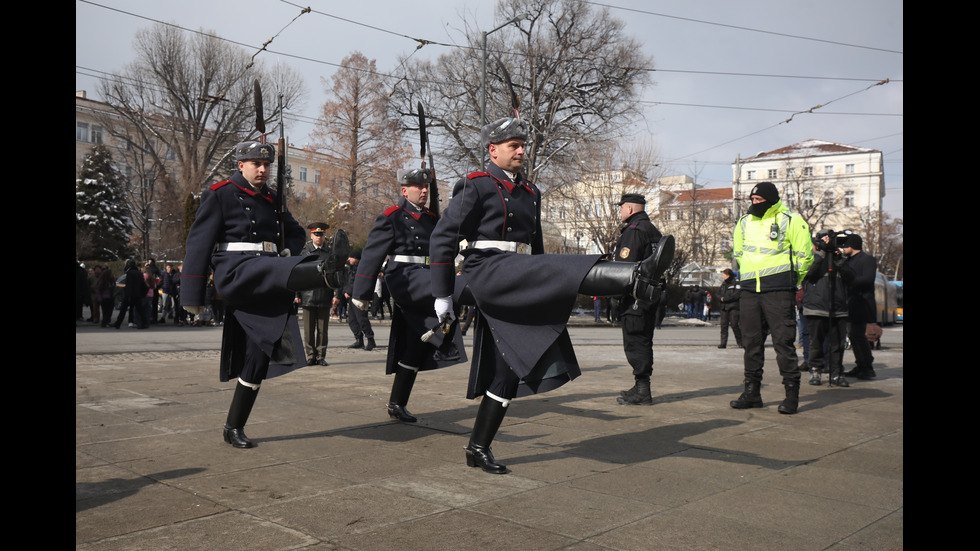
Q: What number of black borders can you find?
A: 2